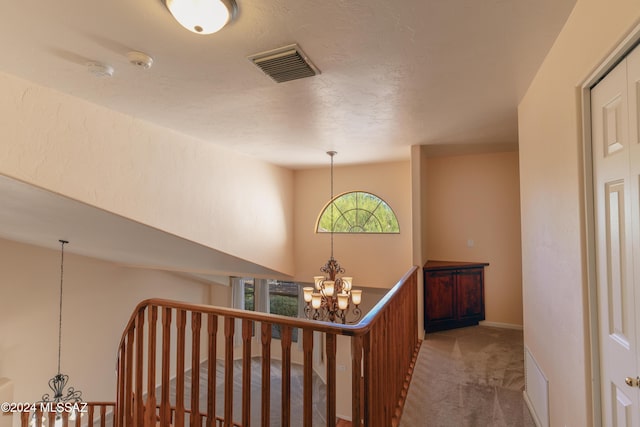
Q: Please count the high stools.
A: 0